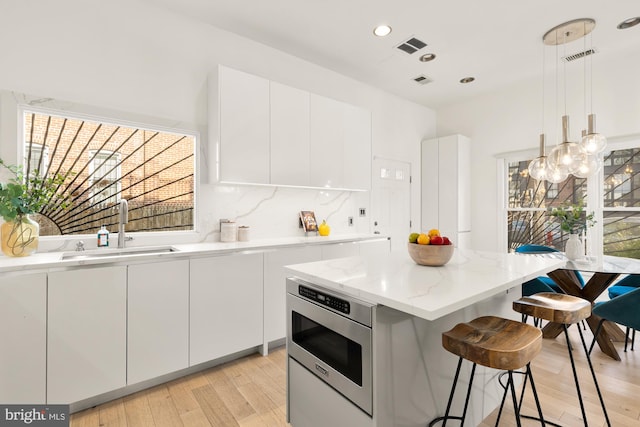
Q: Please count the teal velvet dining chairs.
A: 4